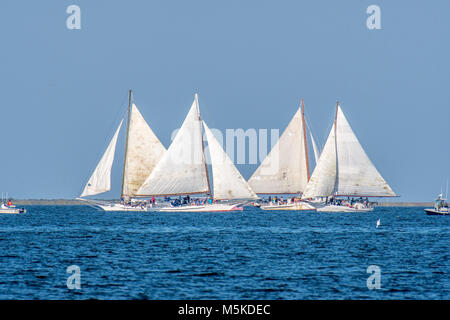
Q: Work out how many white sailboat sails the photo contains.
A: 8